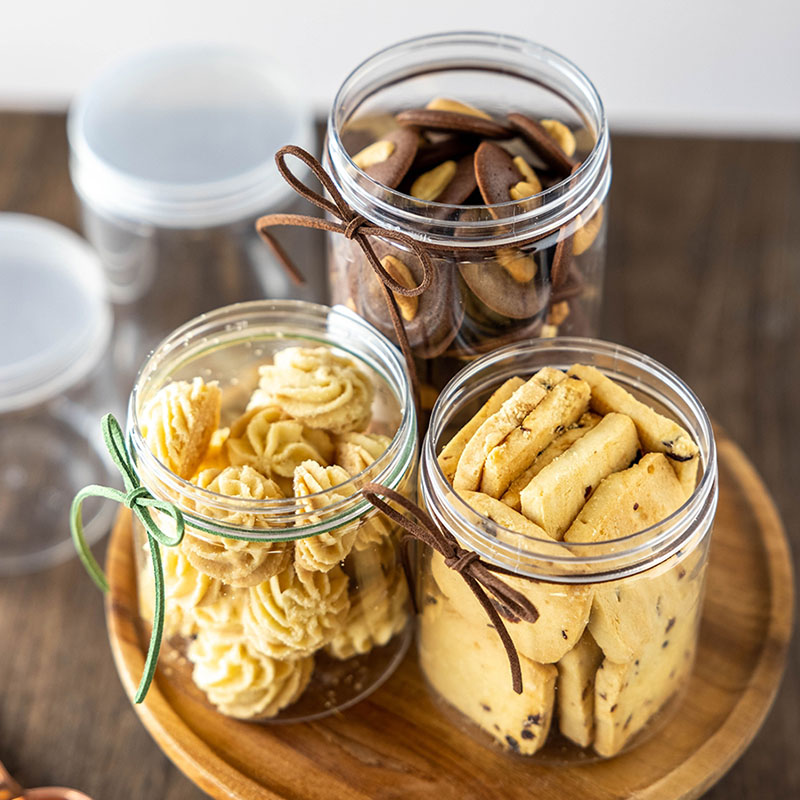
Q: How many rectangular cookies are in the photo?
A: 11